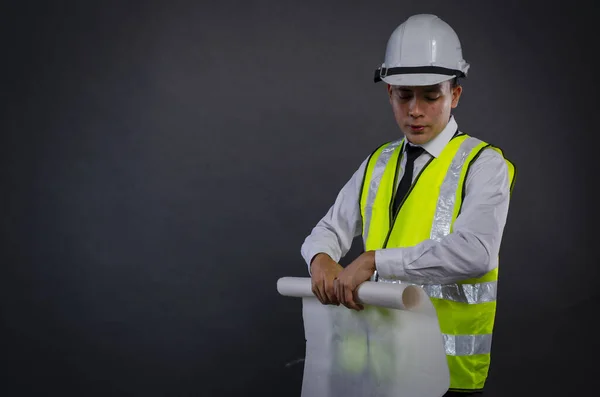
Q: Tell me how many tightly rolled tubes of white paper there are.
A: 1